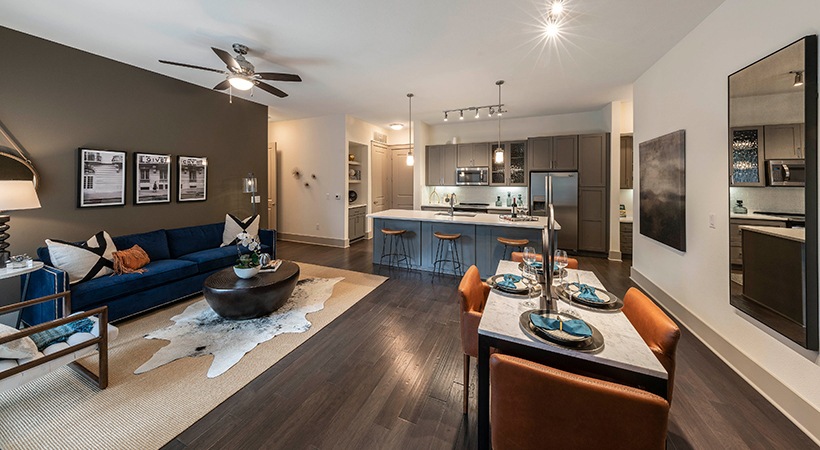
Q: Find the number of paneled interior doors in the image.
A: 3